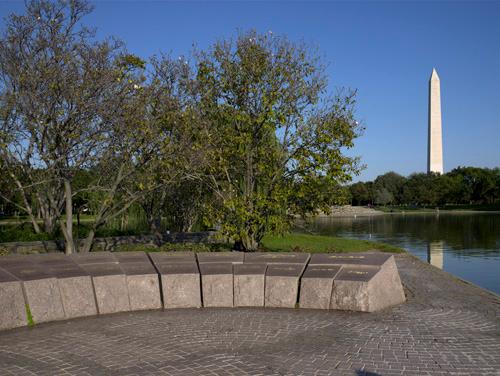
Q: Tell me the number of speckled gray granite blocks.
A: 11